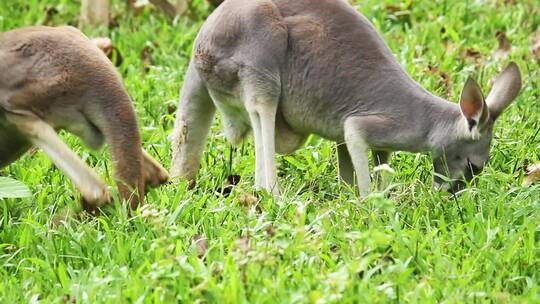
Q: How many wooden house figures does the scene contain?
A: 0